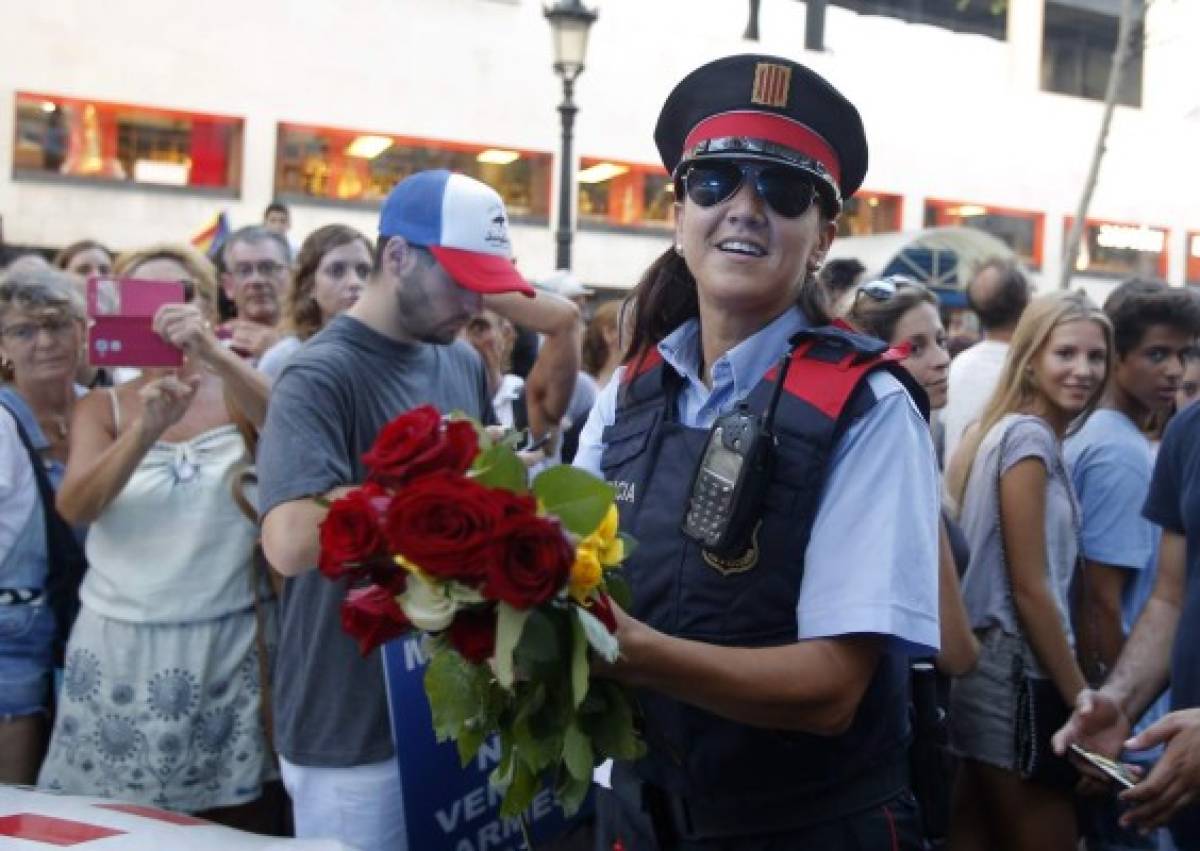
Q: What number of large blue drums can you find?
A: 0